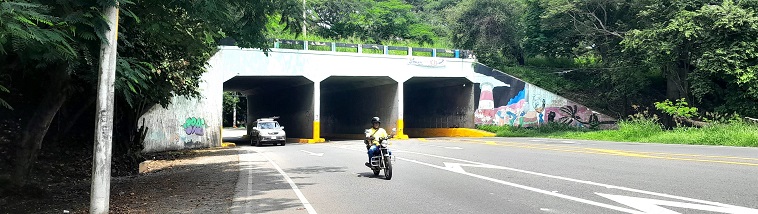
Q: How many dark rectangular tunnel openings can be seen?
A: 3